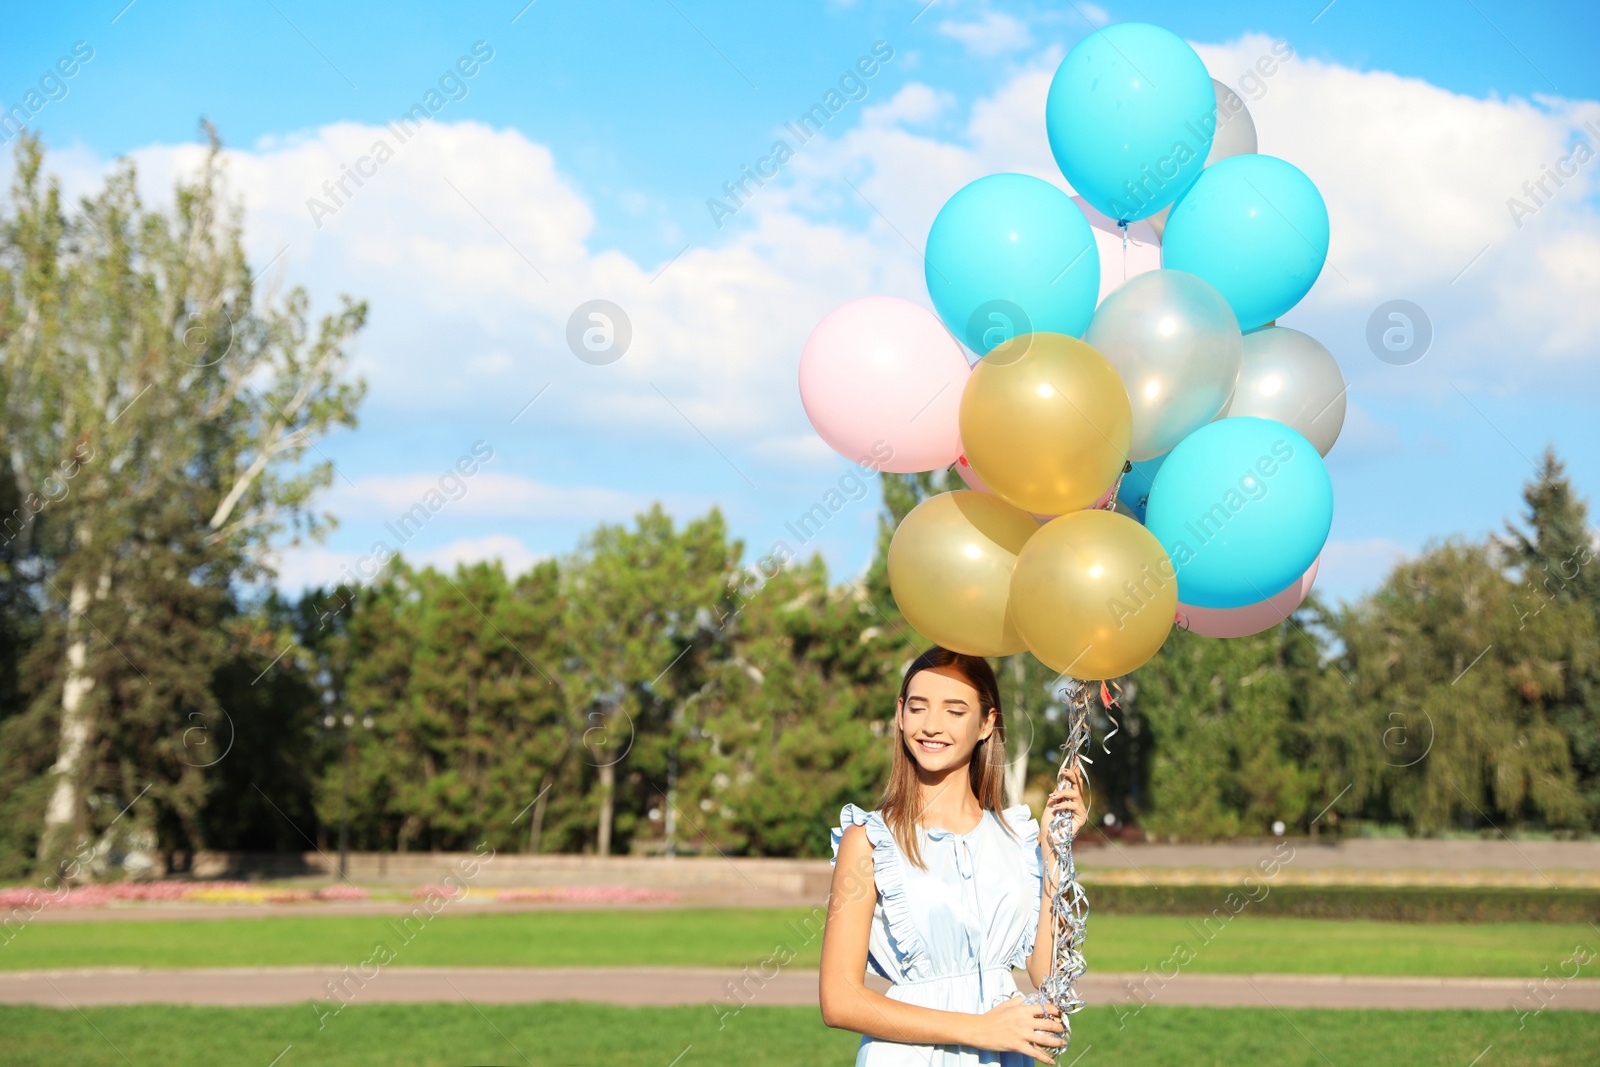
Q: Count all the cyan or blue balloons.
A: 5